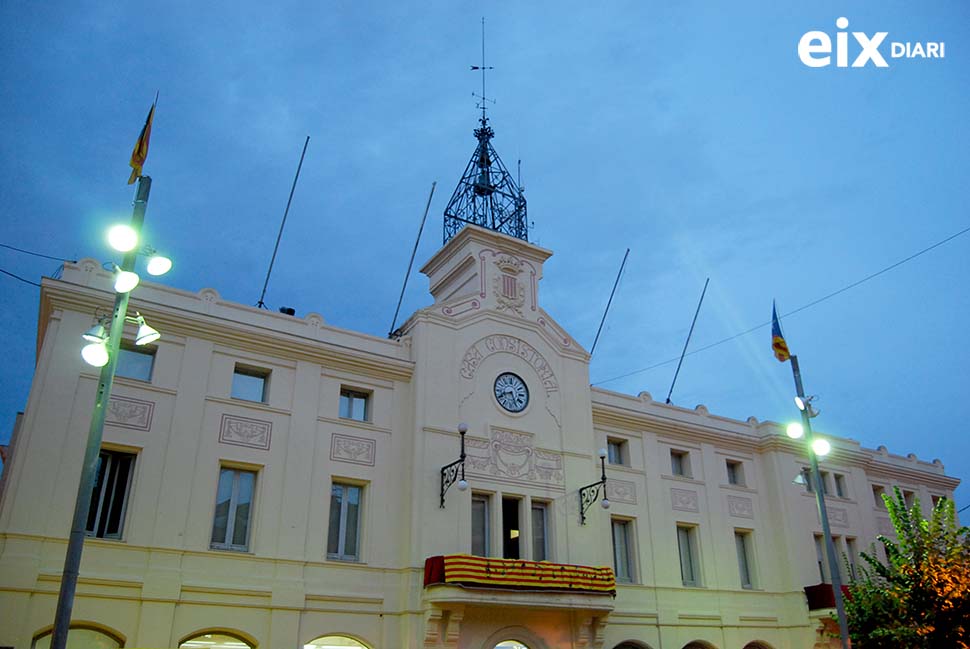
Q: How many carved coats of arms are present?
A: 1